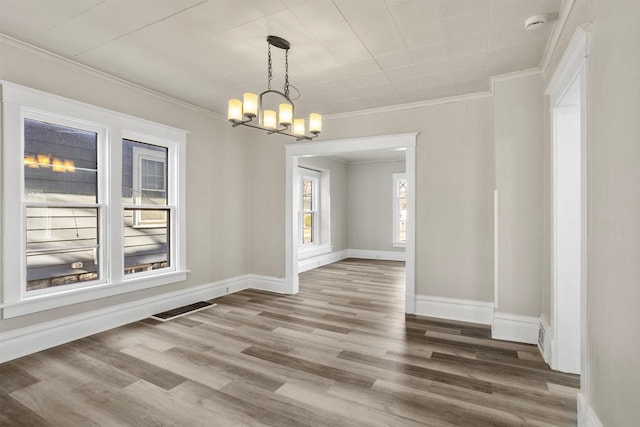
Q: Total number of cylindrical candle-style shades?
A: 6